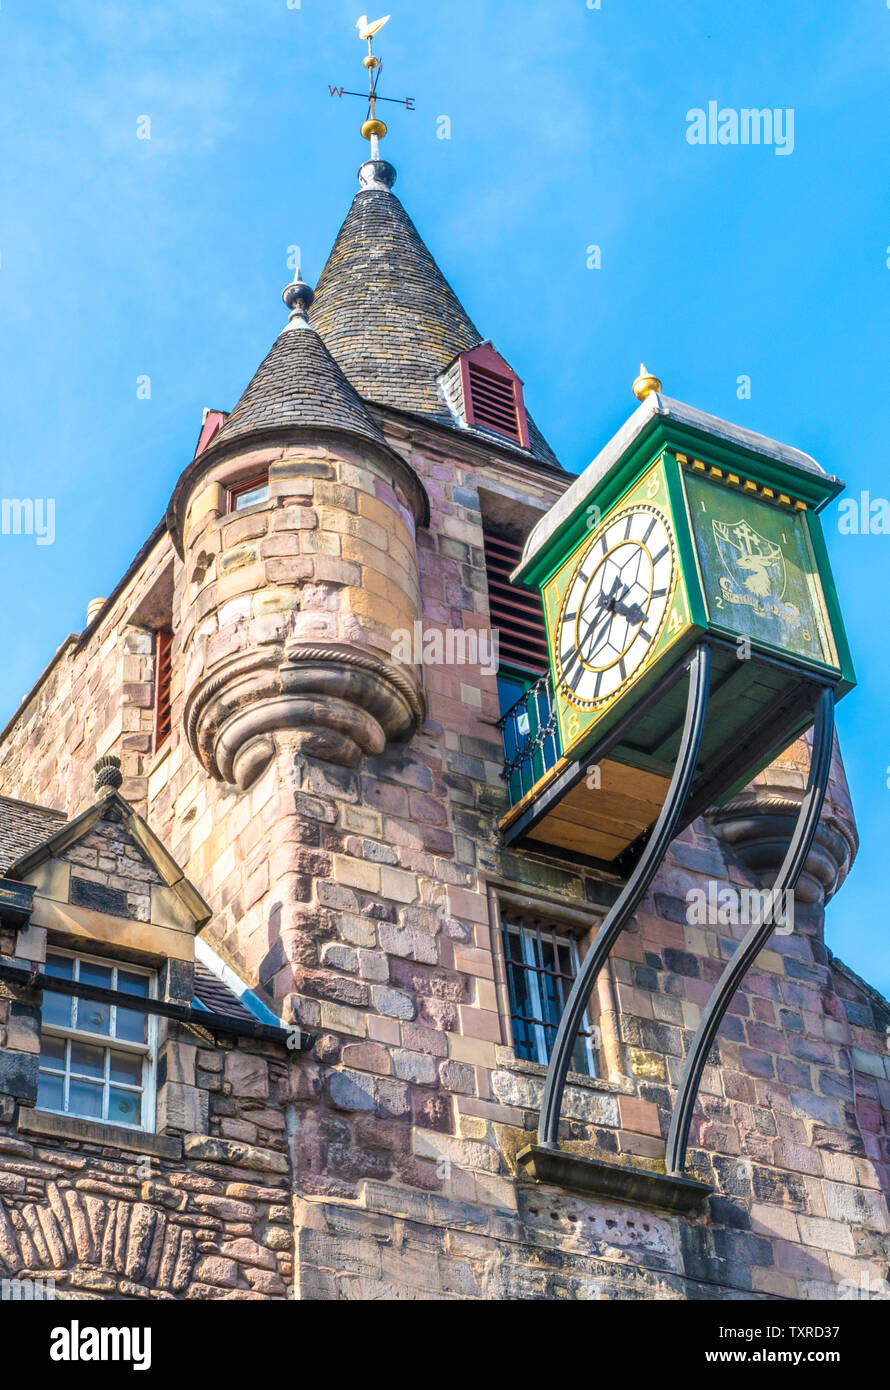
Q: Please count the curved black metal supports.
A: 2